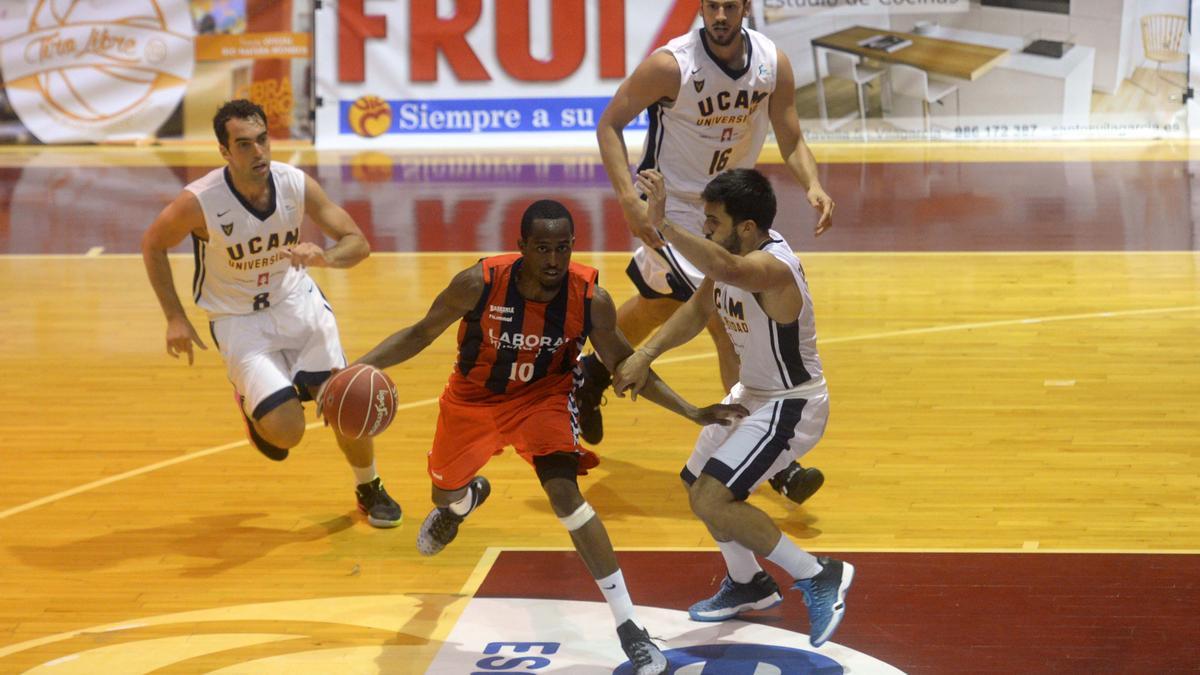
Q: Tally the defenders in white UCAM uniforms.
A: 3